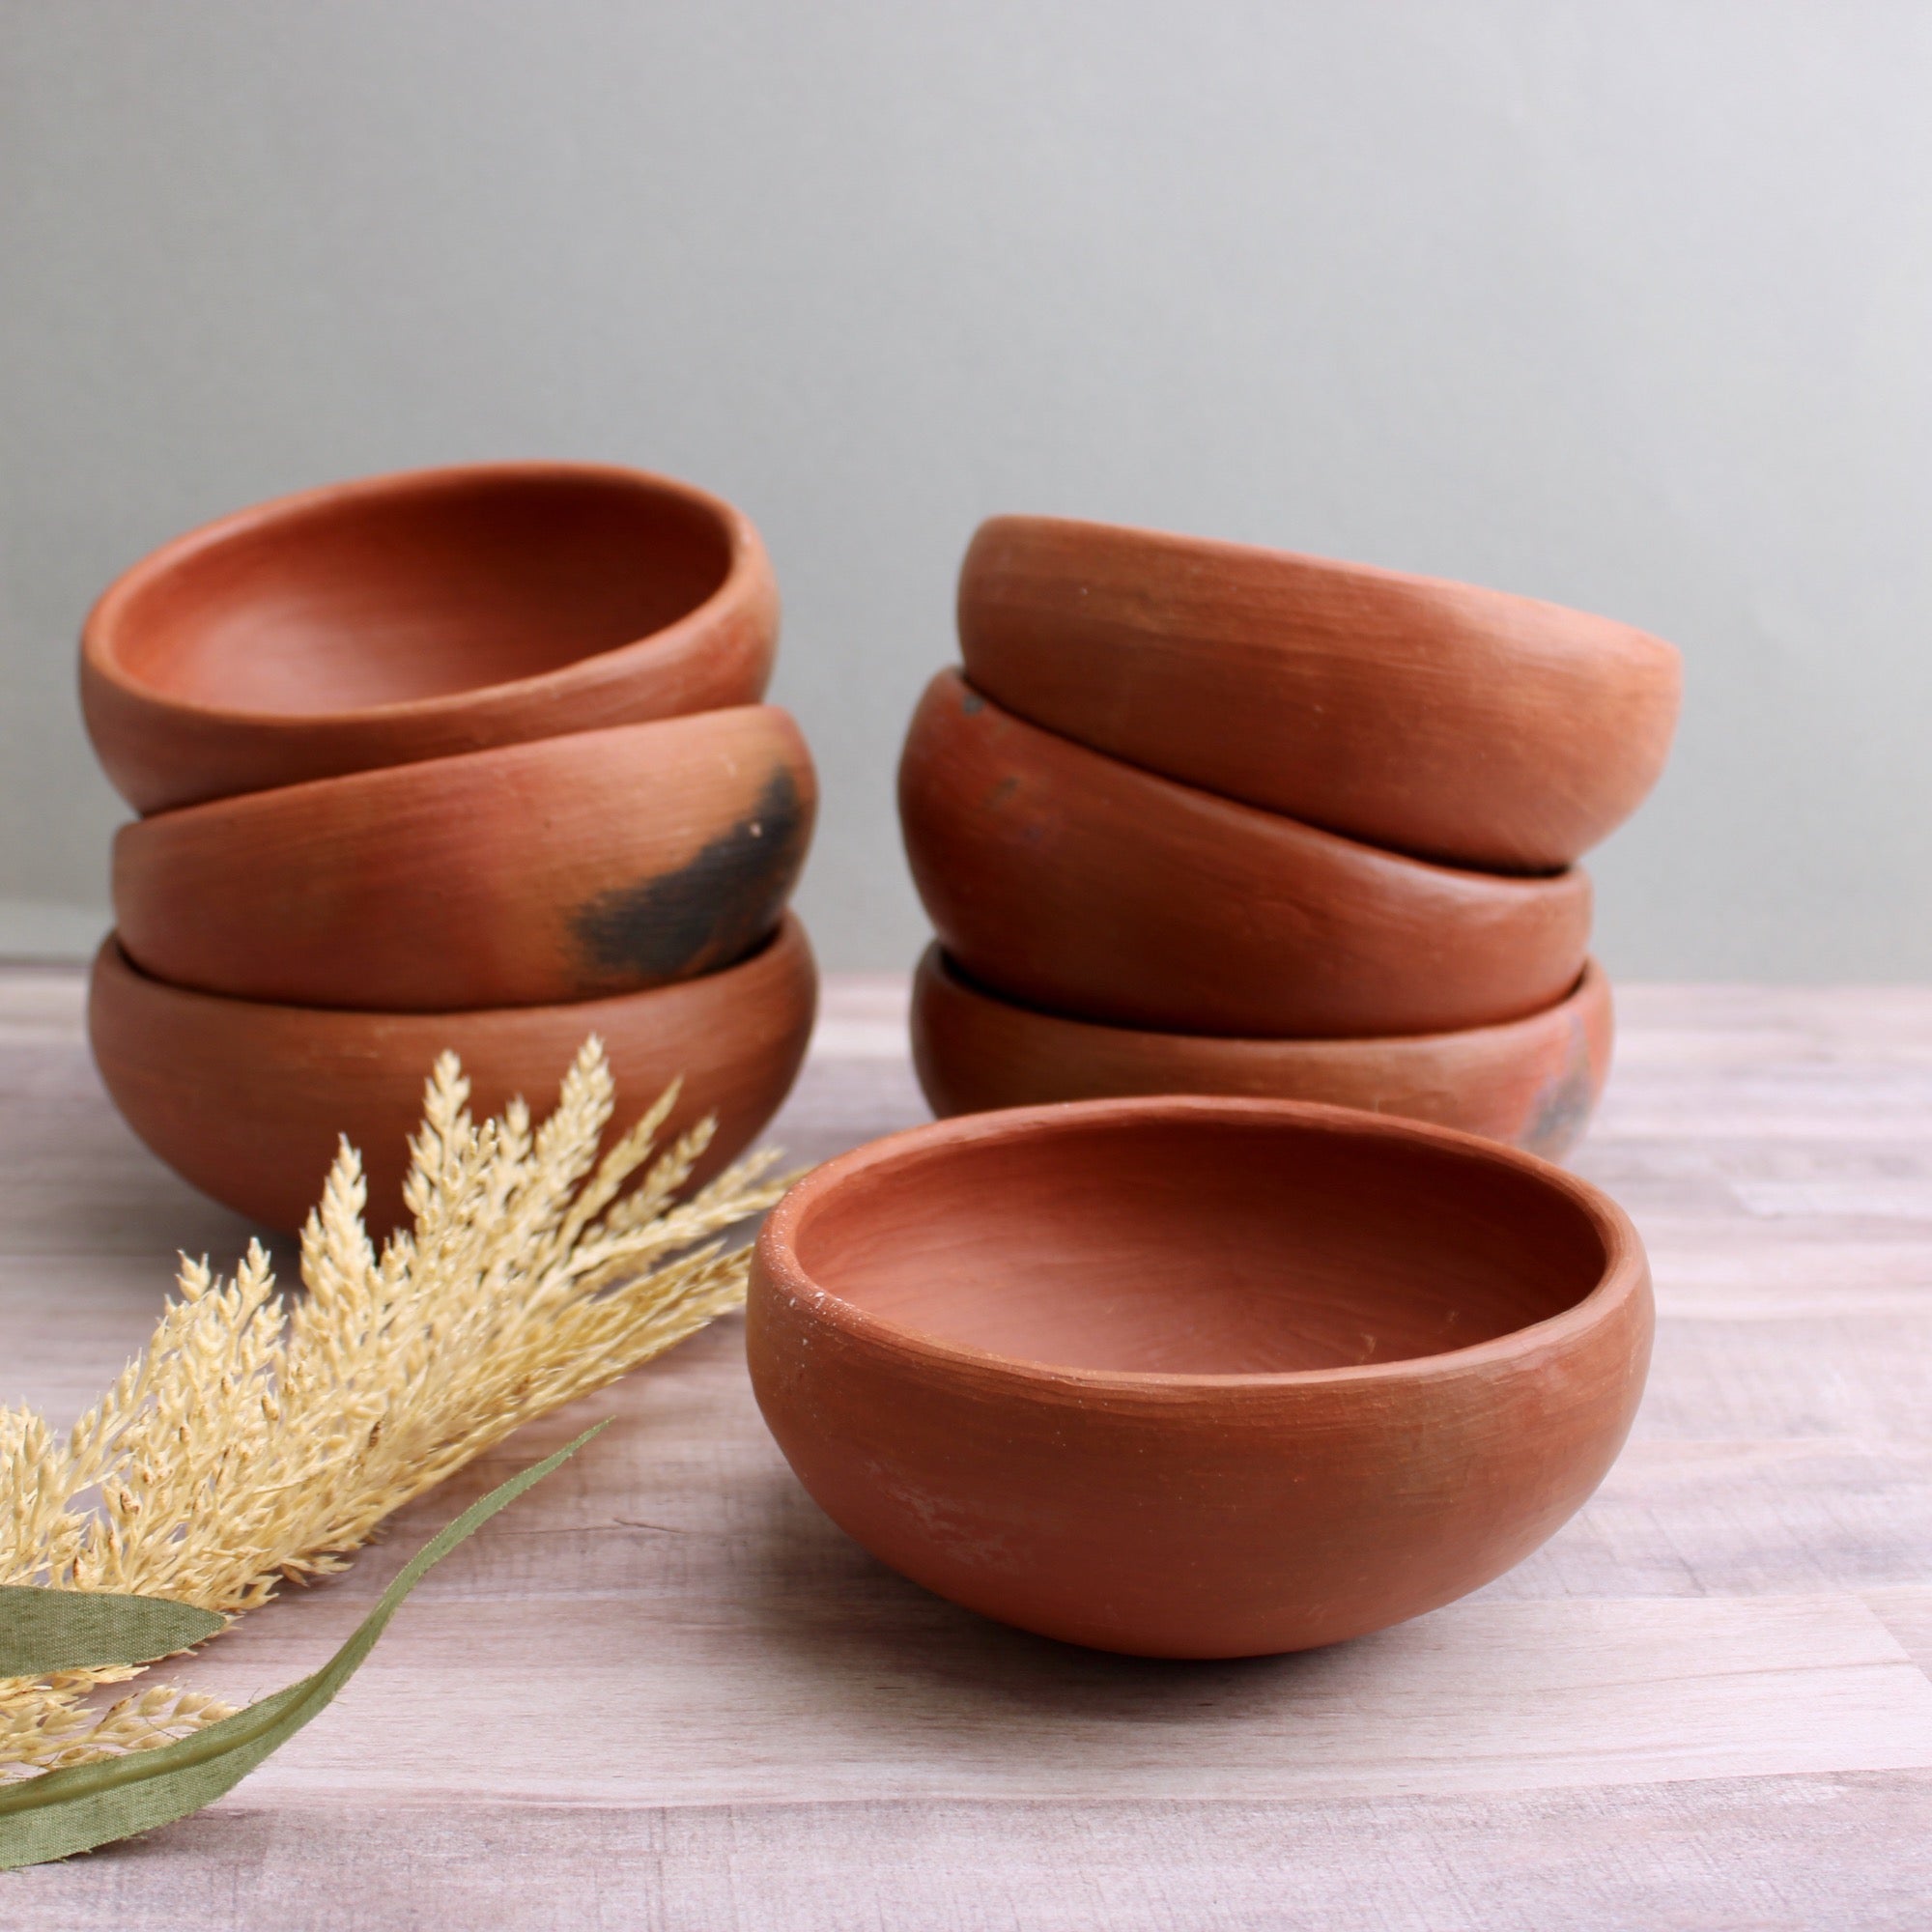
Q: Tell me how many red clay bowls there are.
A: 7